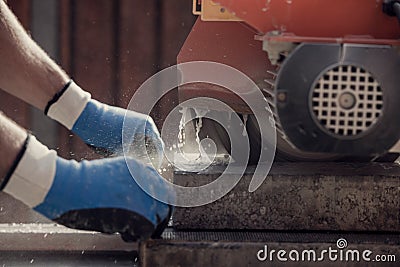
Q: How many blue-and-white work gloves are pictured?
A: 2